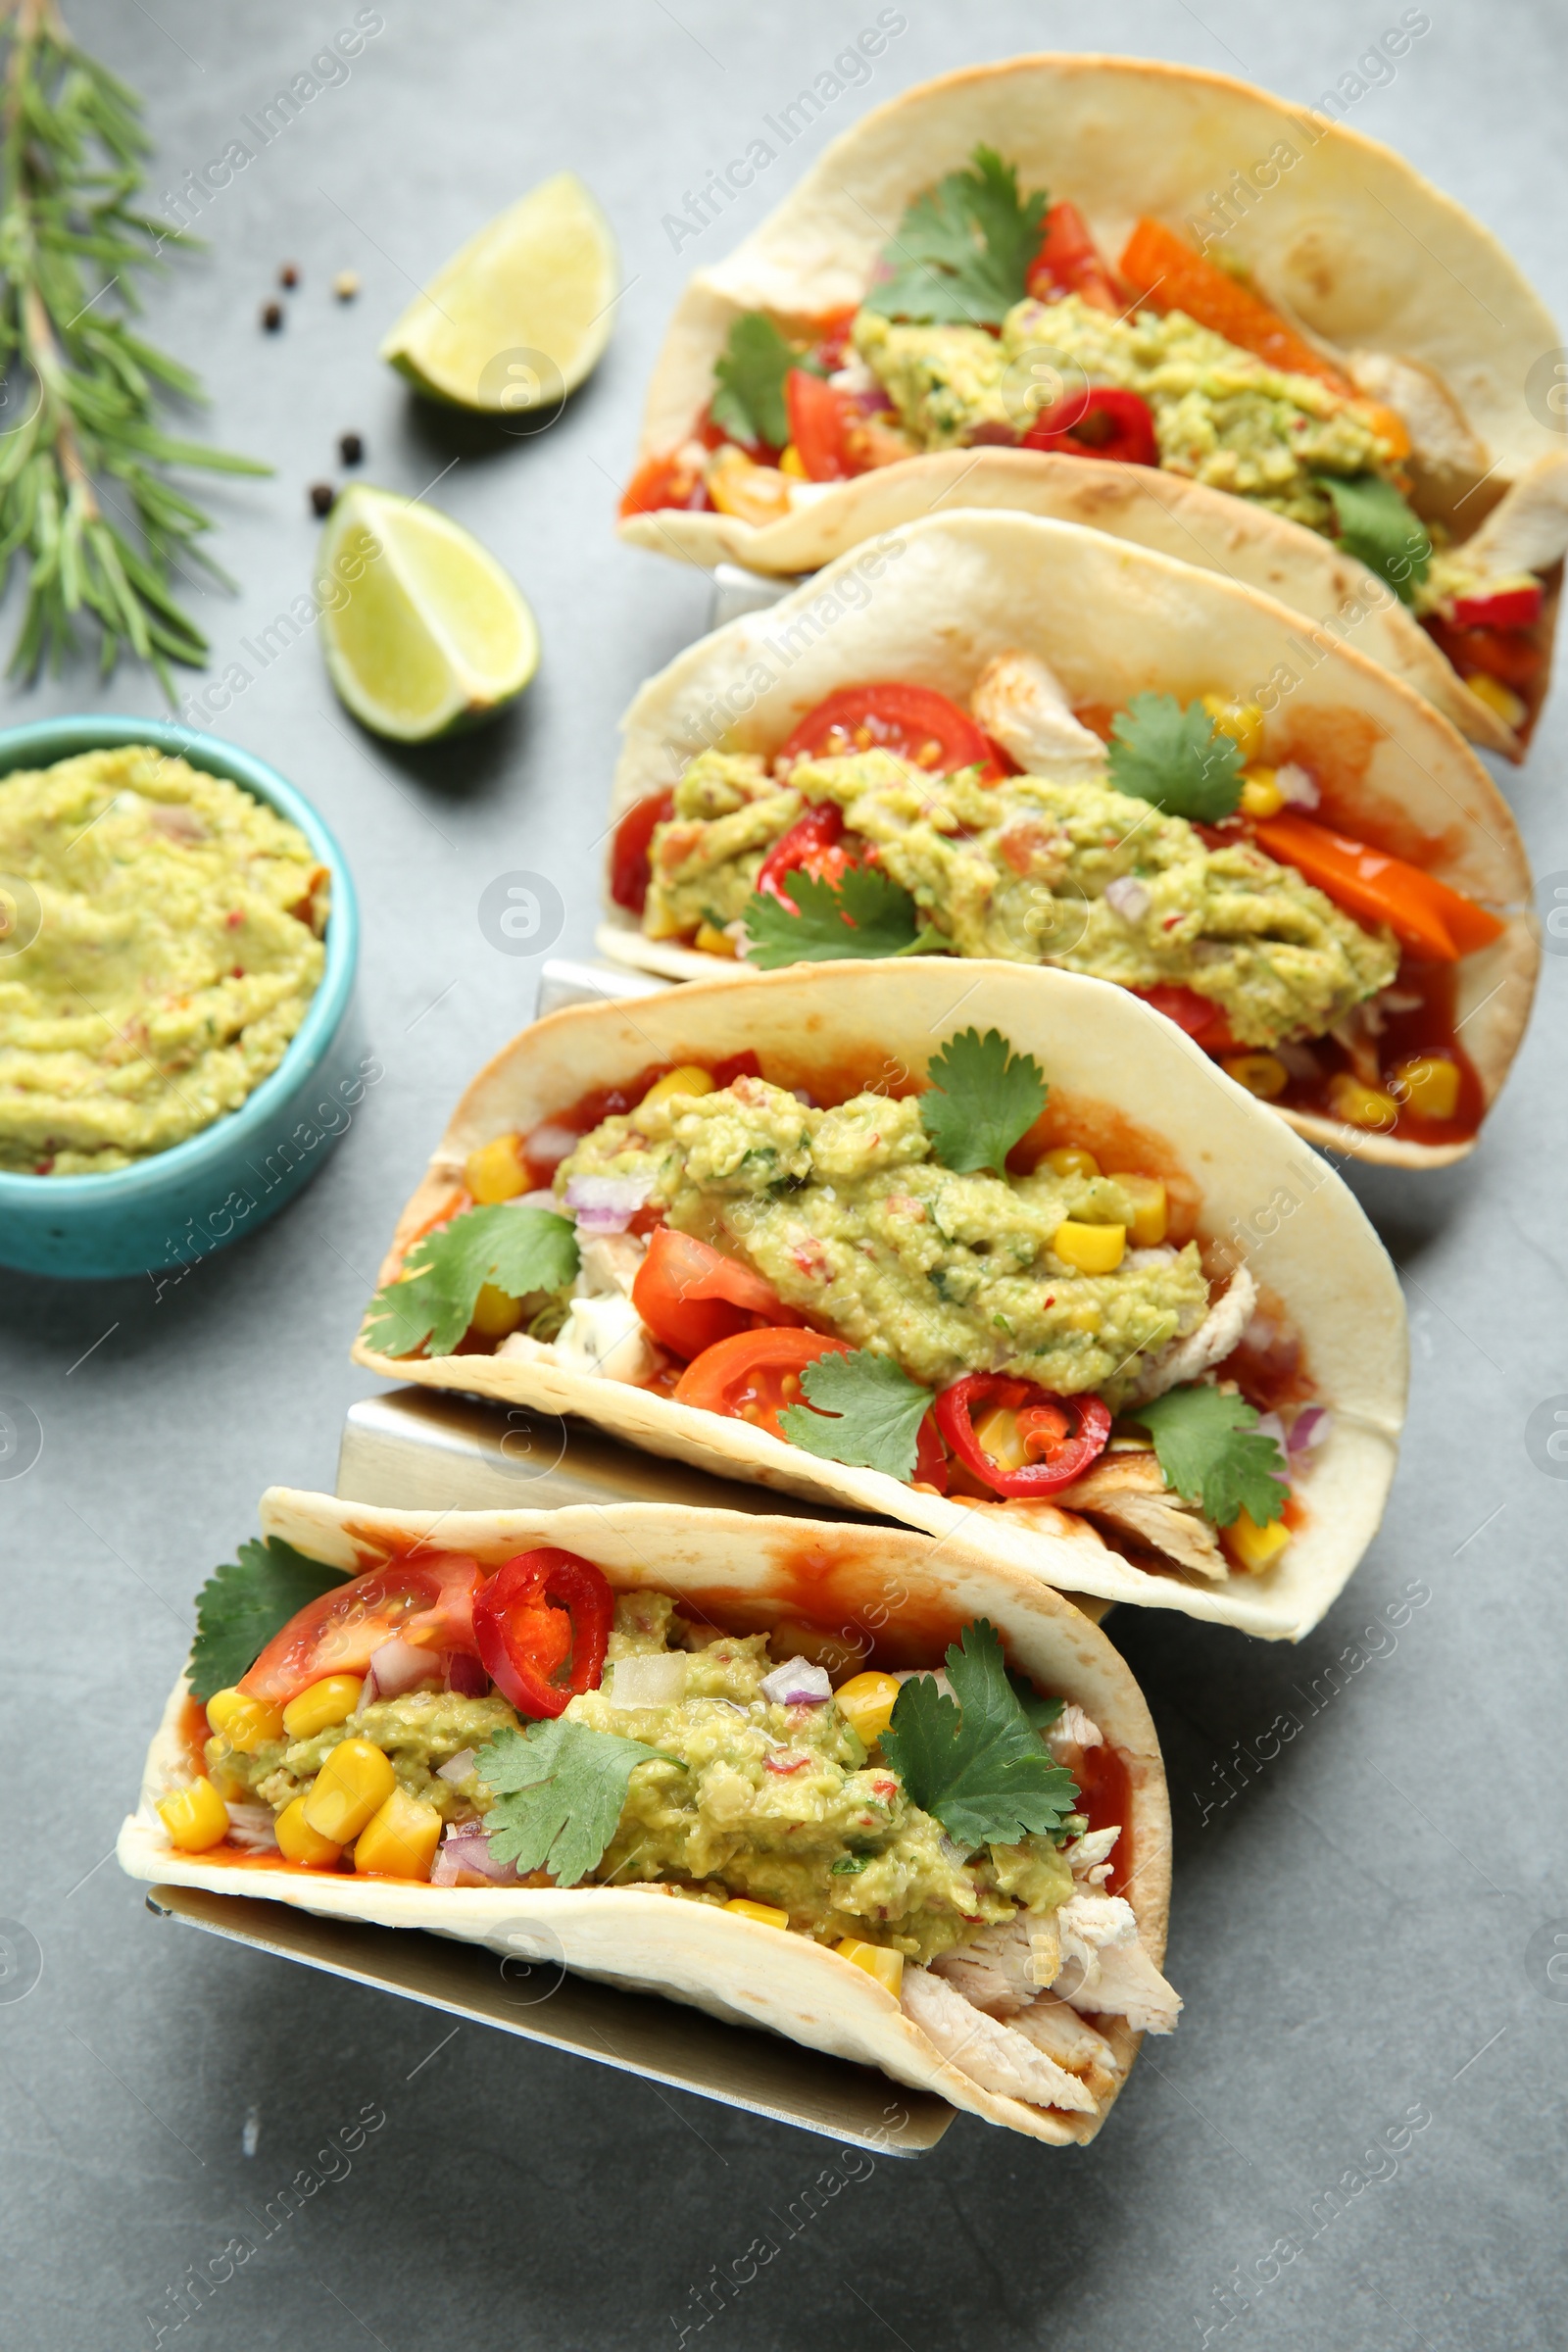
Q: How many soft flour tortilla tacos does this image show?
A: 4